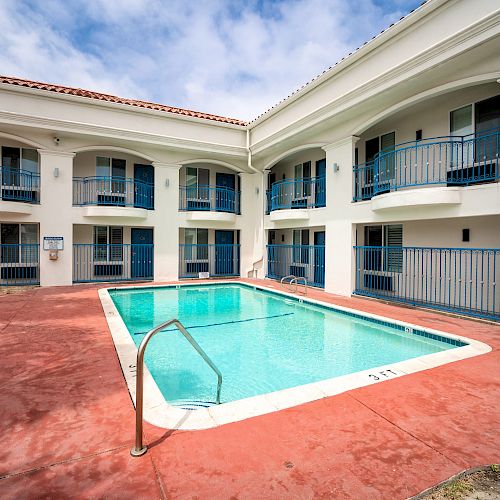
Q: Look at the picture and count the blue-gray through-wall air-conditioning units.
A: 11